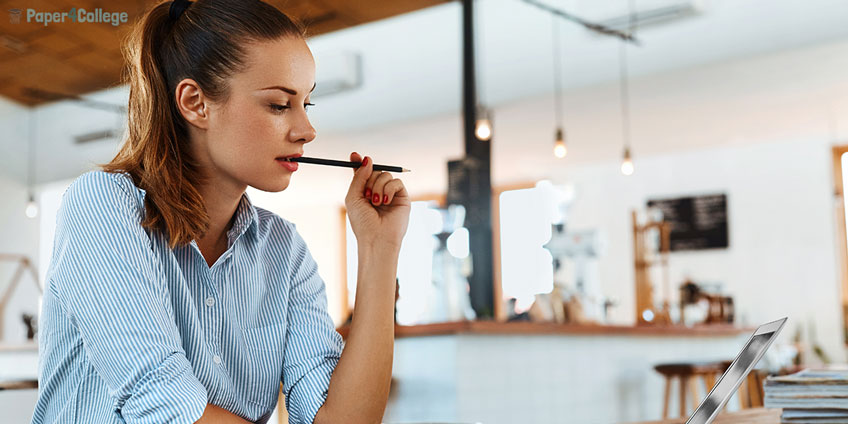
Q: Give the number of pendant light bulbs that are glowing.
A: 4